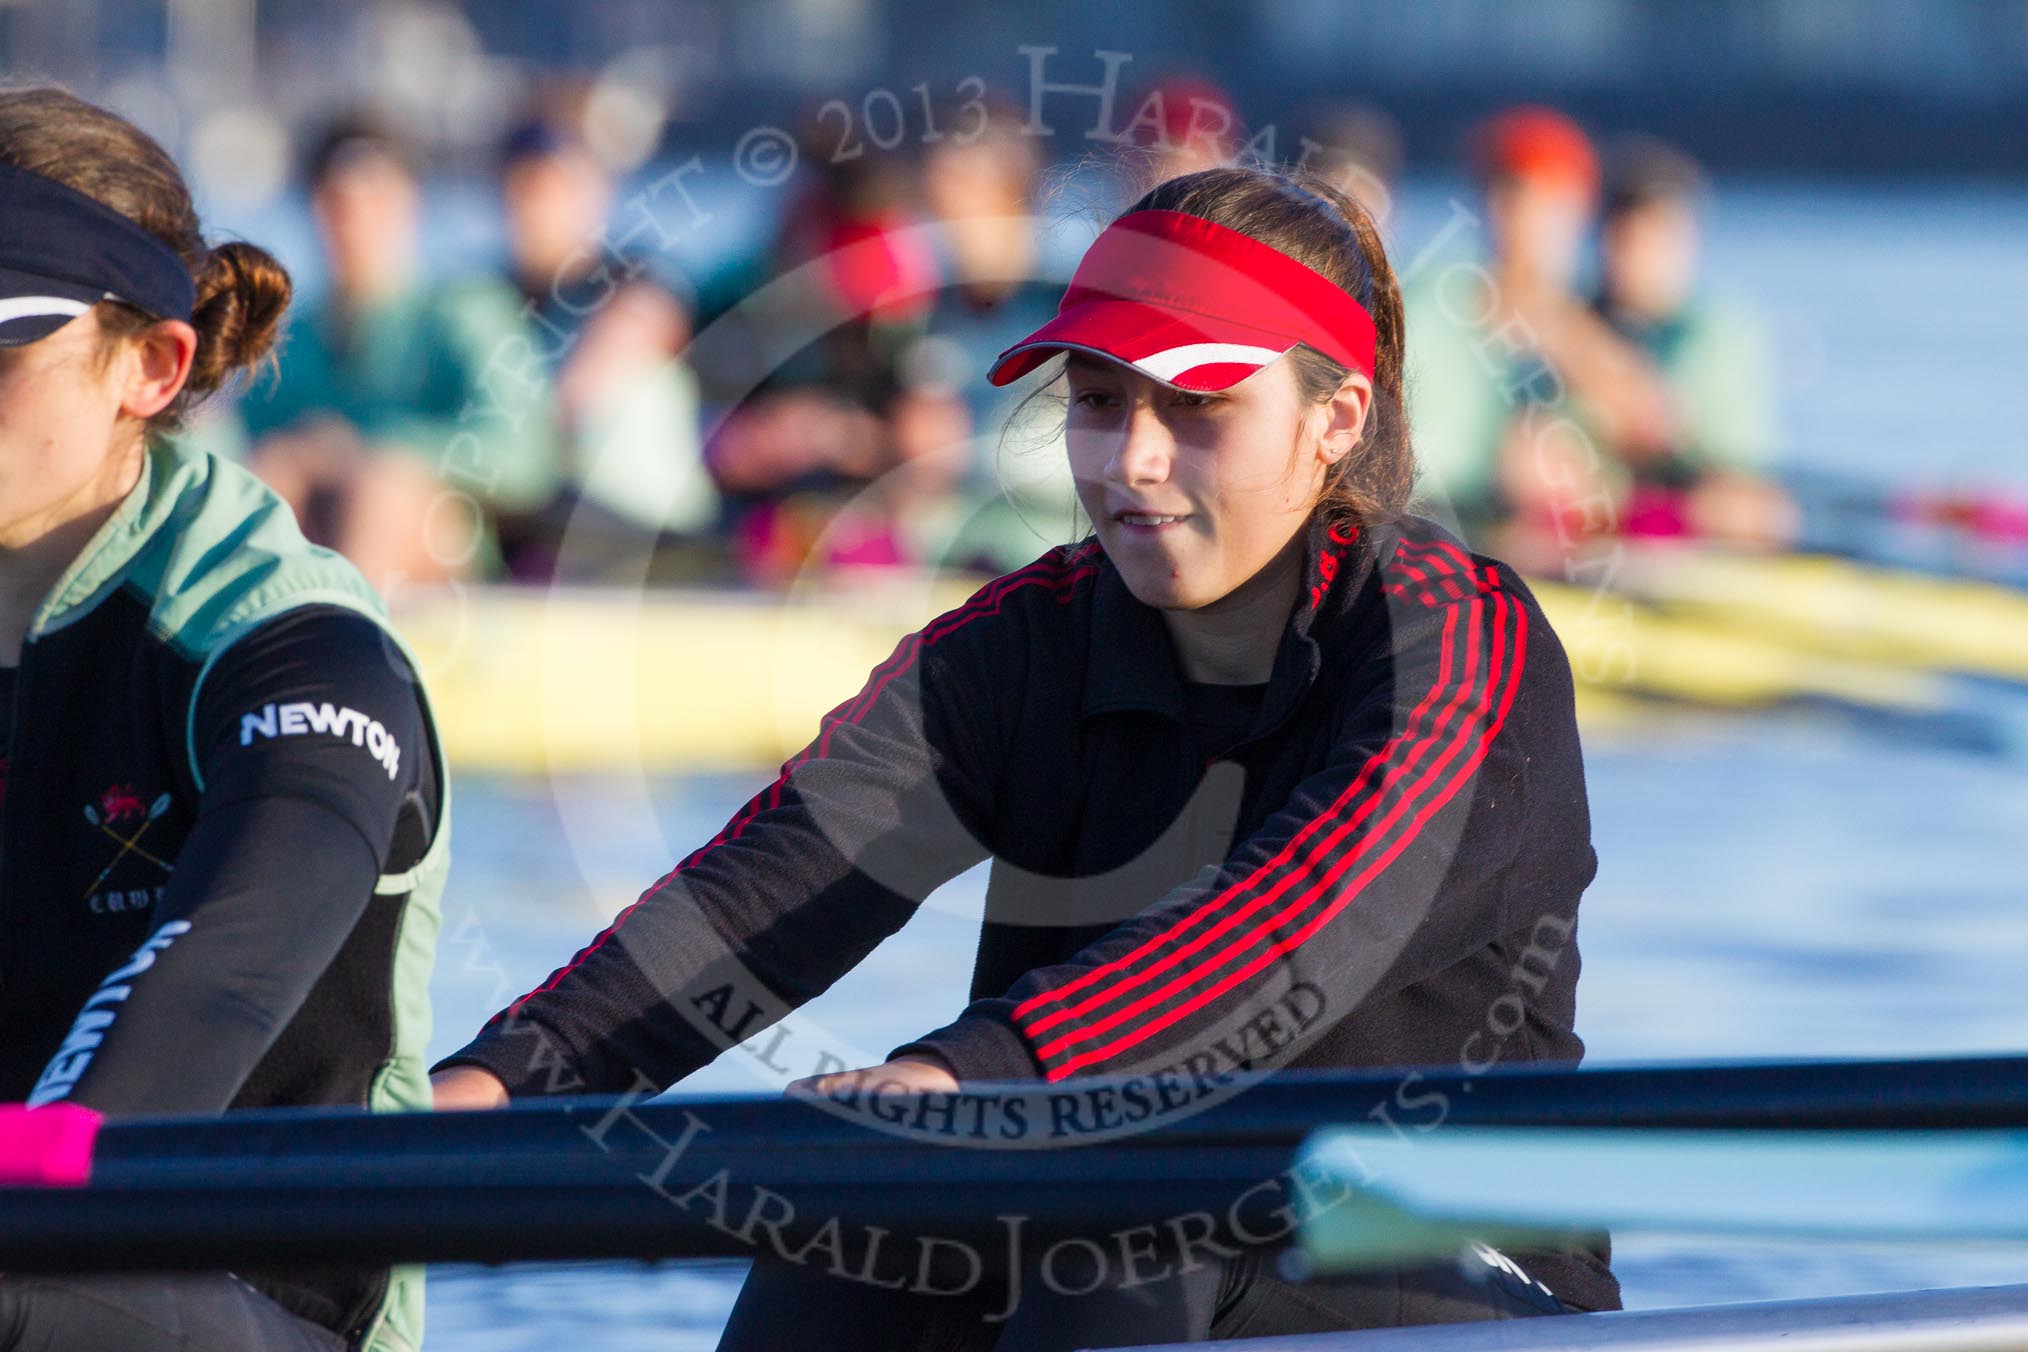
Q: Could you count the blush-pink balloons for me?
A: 0